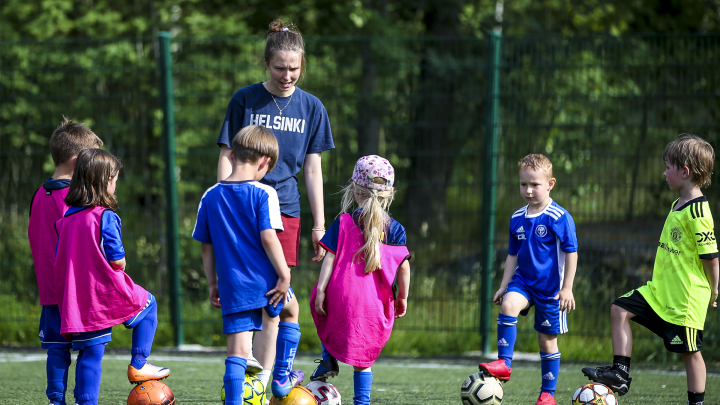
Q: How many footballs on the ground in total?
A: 6